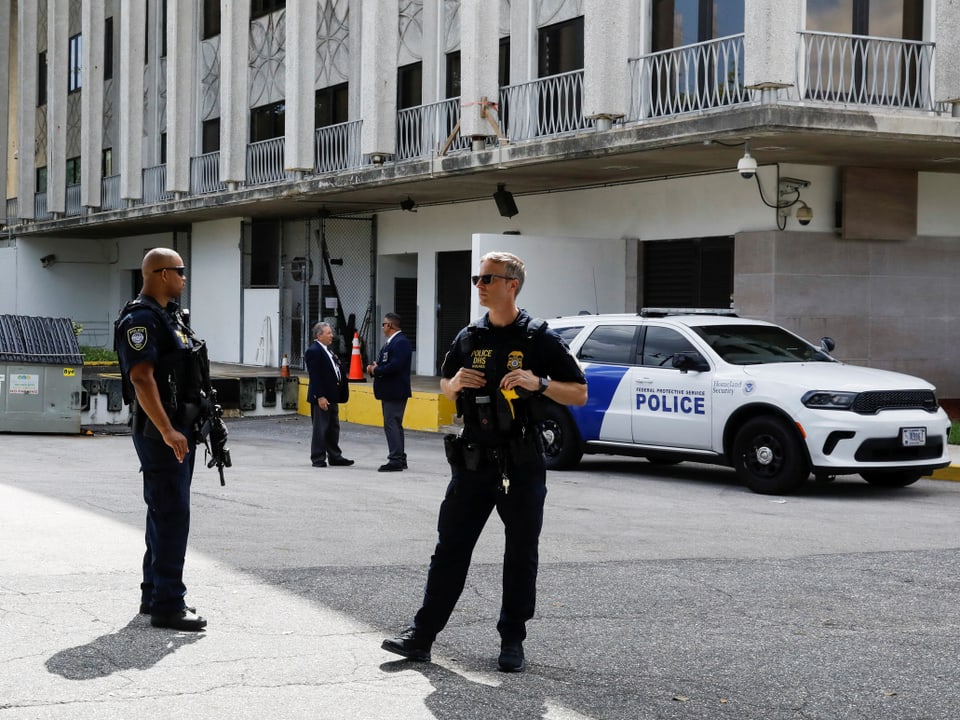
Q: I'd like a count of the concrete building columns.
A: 13